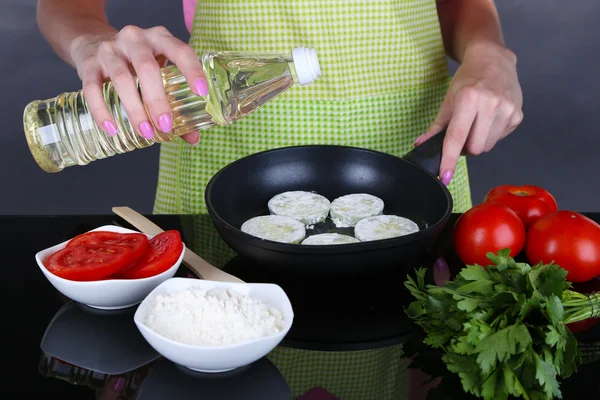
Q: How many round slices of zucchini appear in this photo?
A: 5